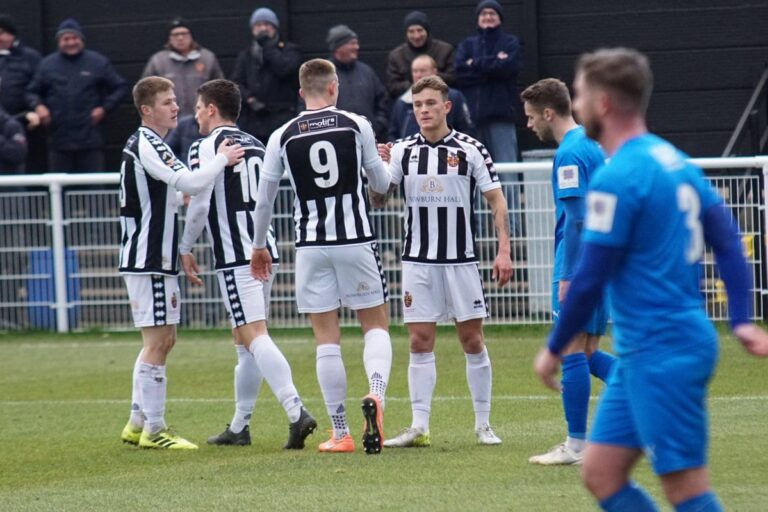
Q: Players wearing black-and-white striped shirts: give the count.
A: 4